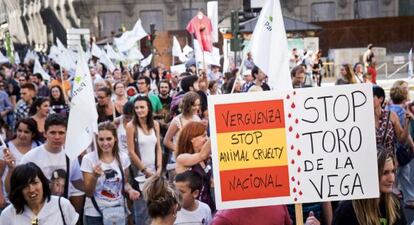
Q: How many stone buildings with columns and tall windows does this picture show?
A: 1